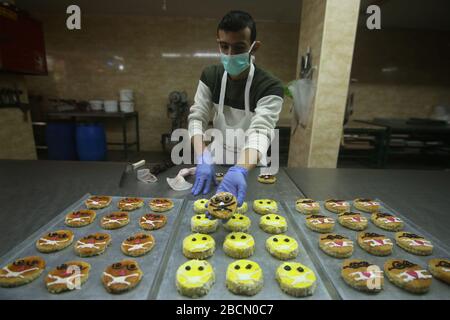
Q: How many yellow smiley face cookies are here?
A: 12